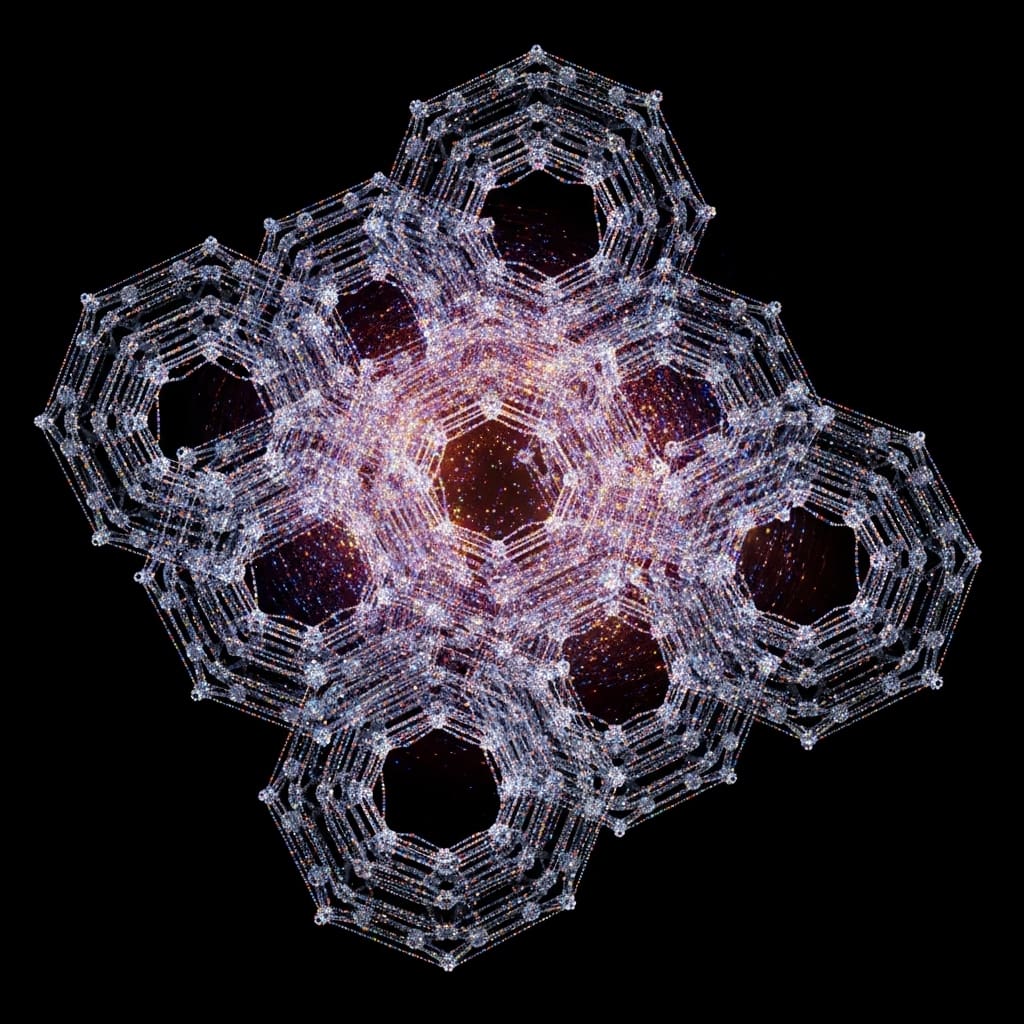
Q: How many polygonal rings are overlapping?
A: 9